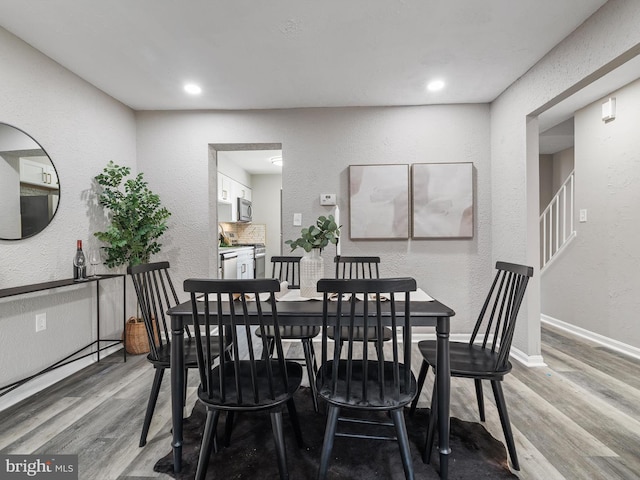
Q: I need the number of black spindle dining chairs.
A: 6